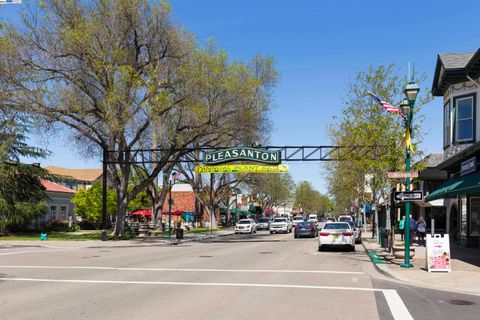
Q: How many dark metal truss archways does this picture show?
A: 1